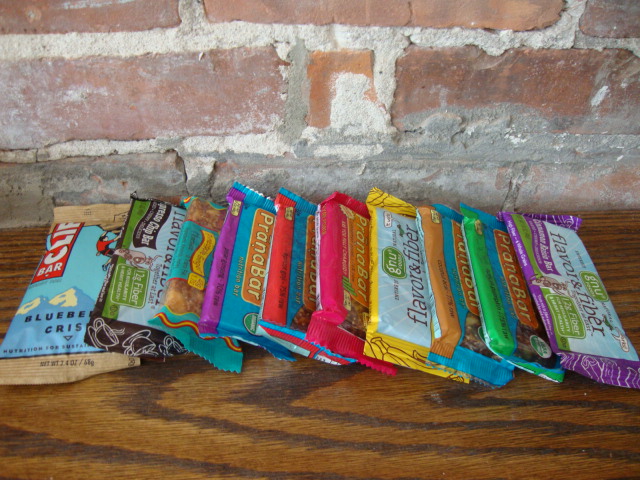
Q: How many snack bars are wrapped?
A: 10